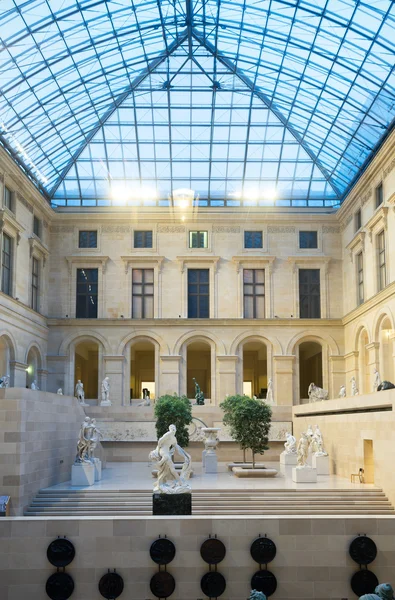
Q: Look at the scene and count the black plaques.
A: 11